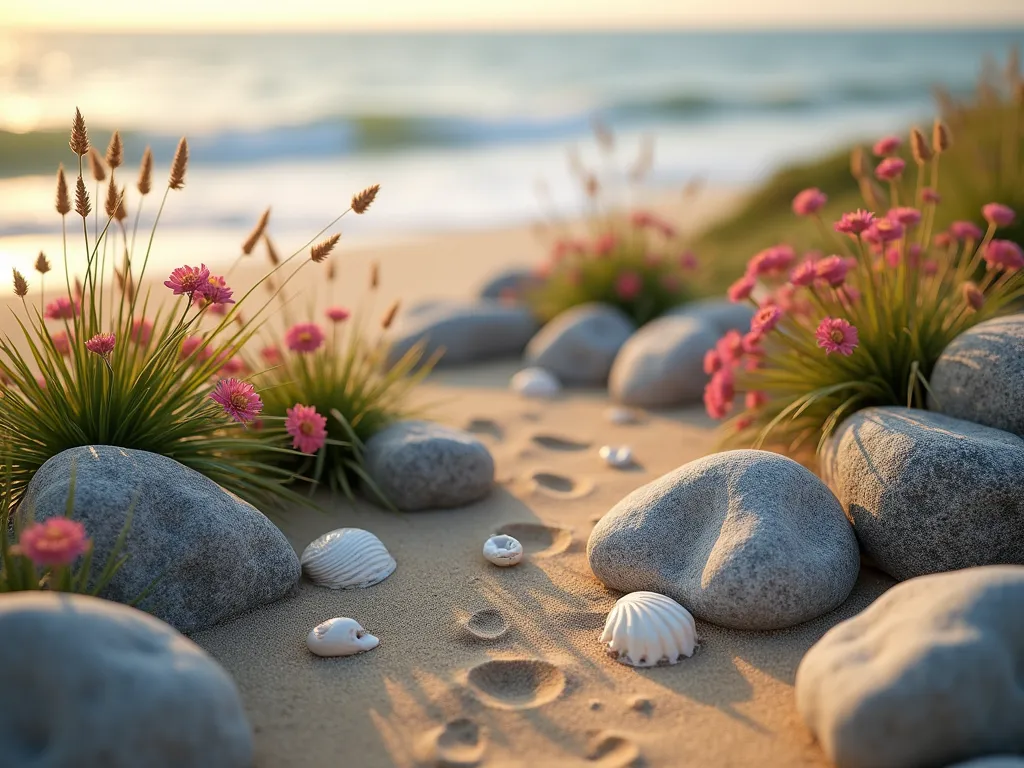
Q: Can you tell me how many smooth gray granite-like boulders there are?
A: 12